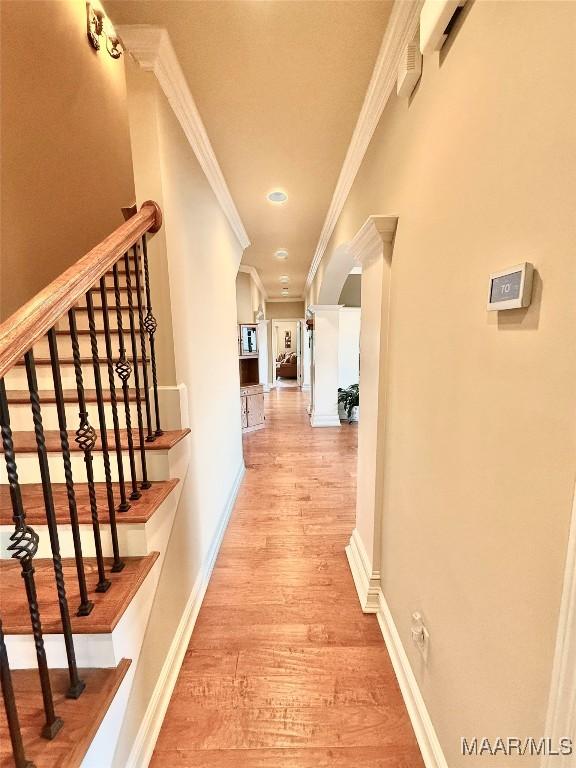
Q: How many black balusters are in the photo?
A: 11